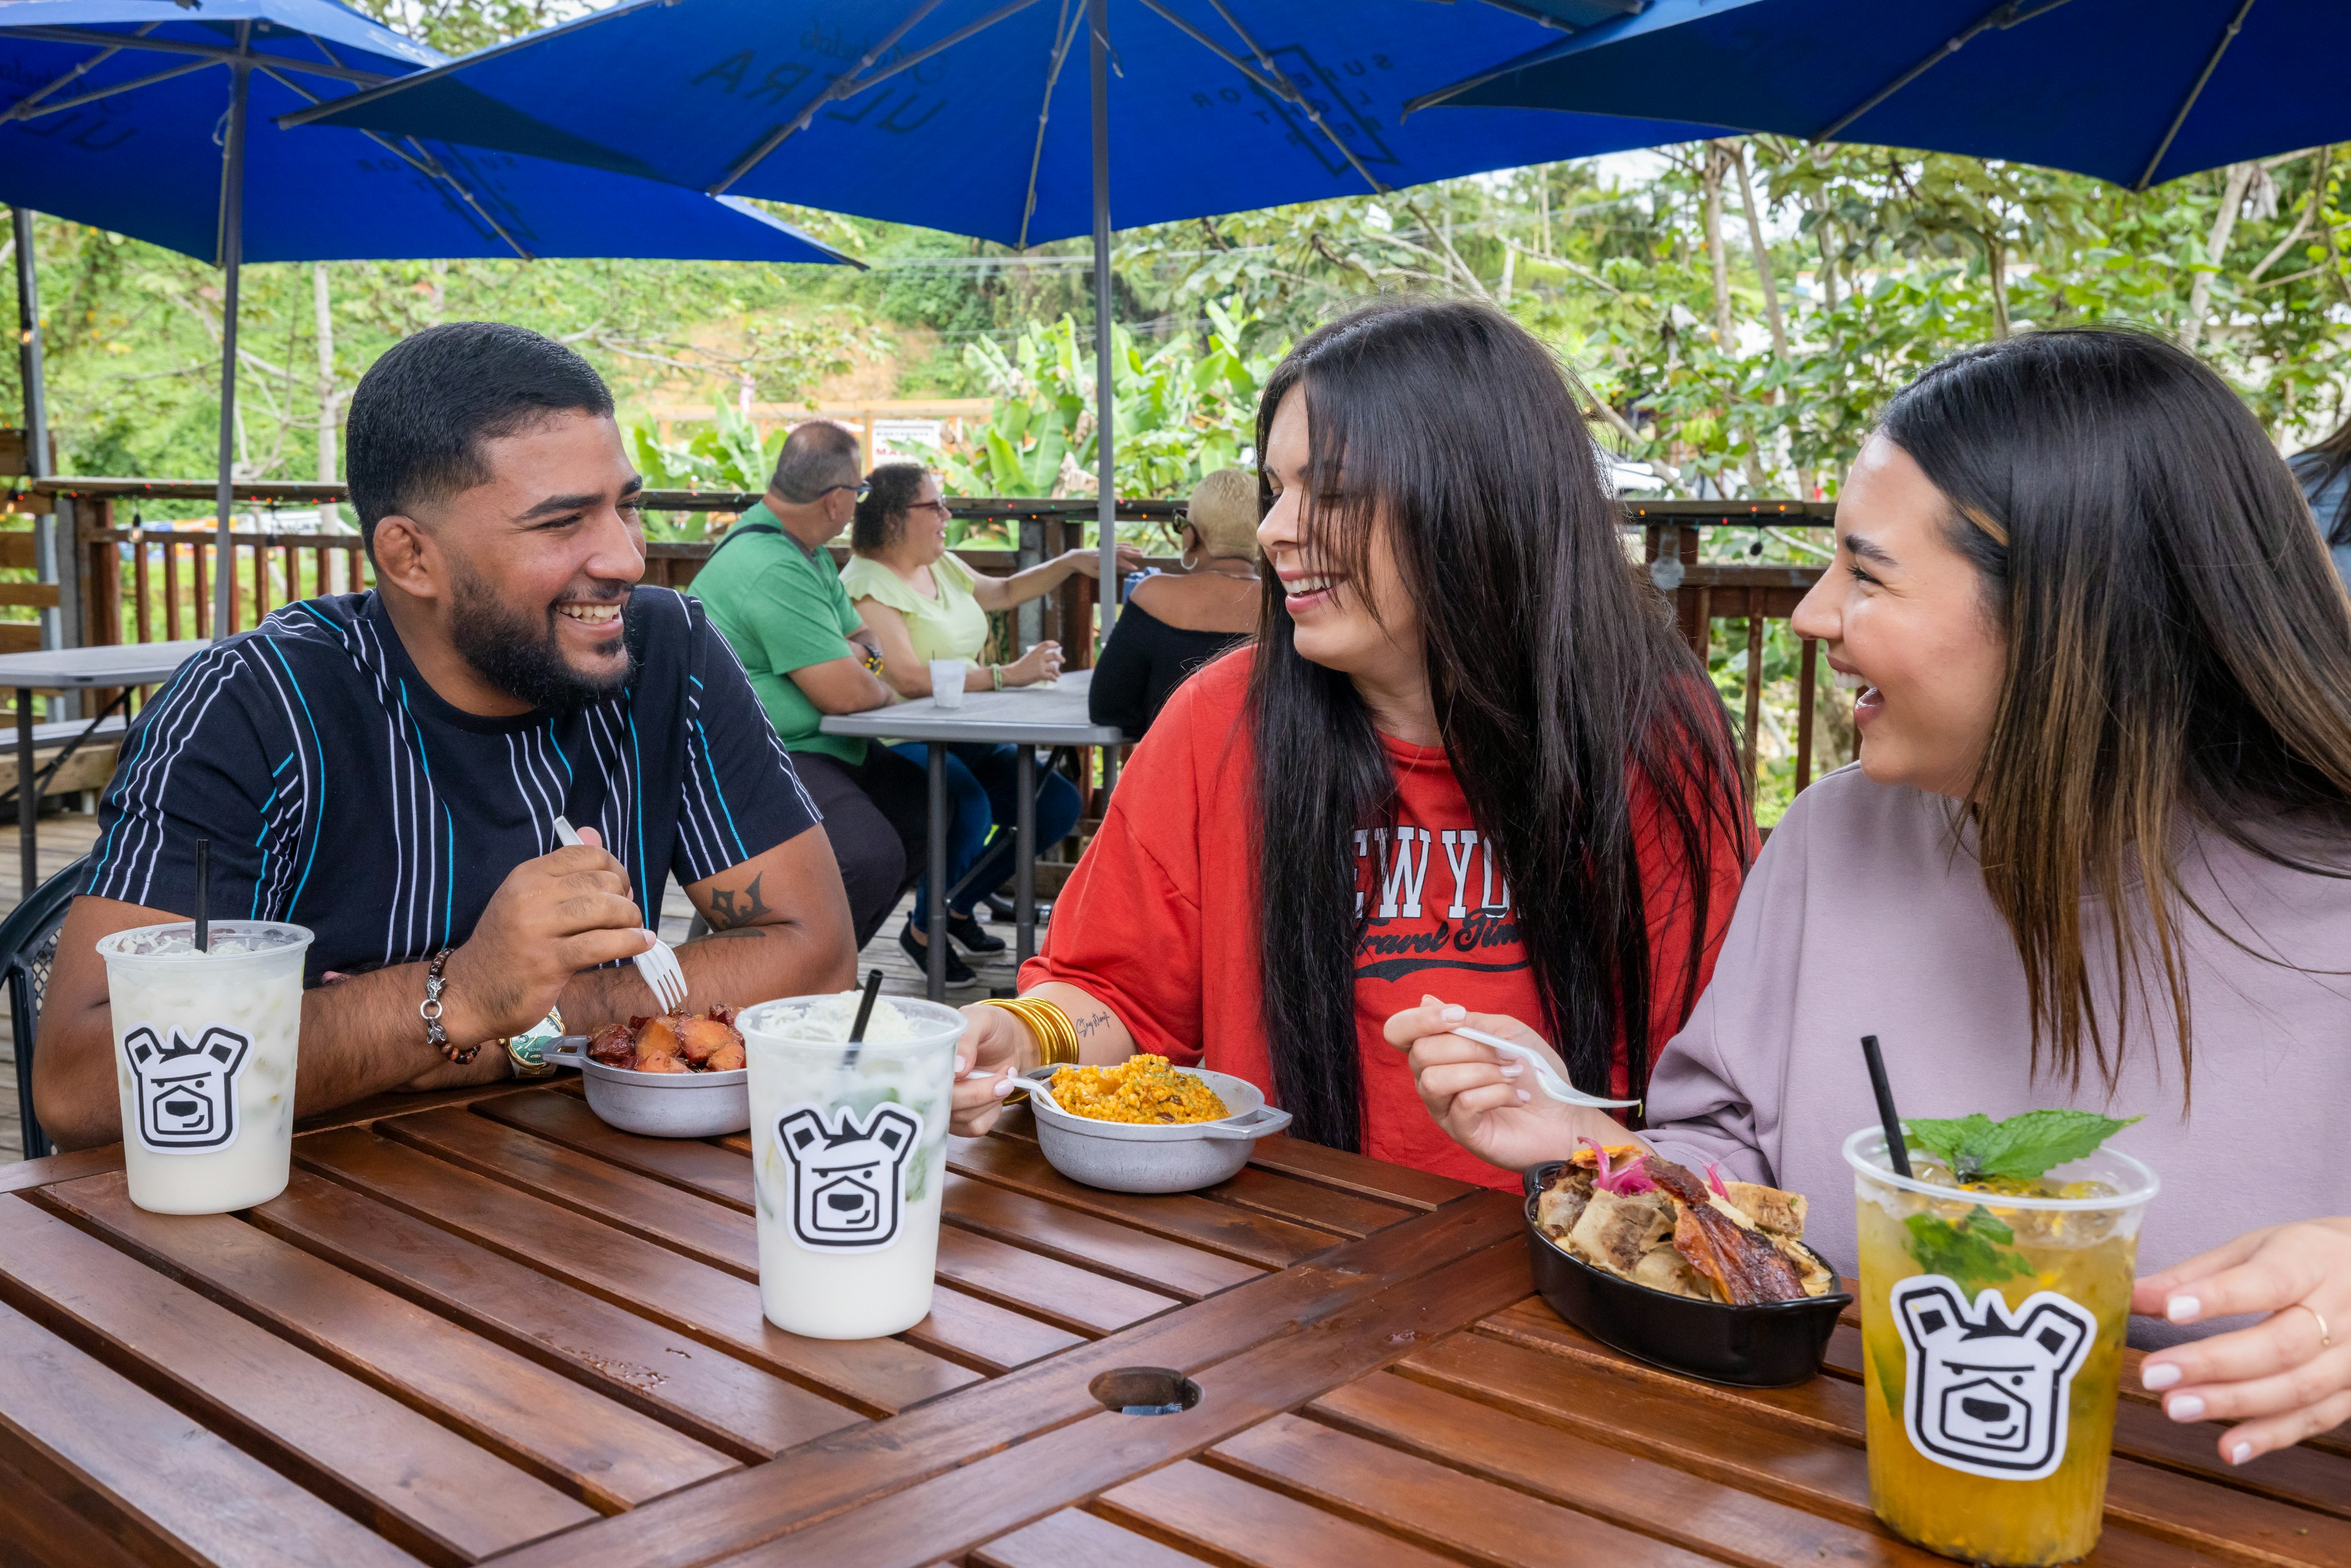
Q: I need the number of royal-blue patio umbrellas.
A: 3